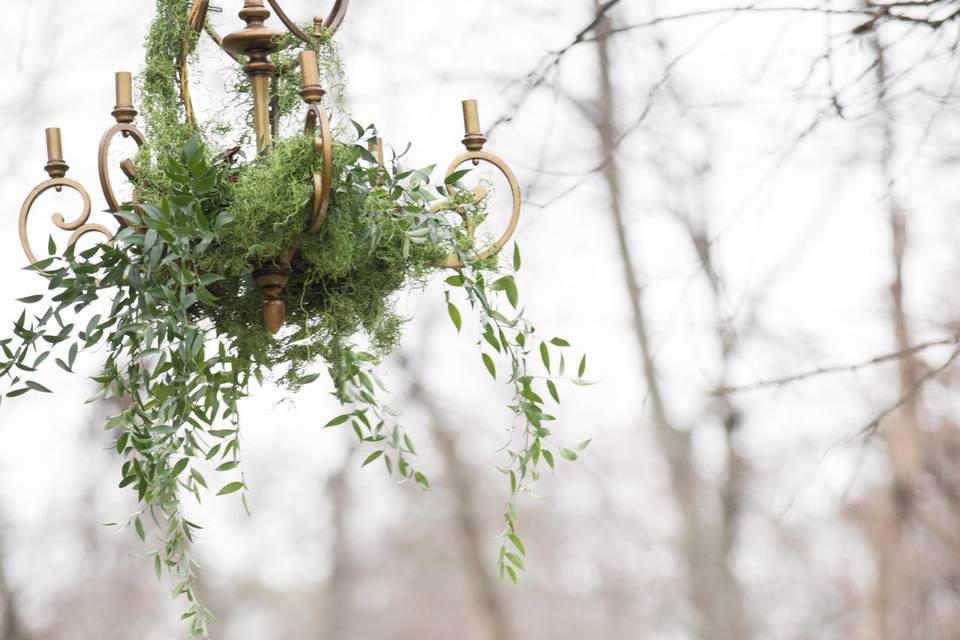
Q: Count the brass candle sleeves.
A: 5